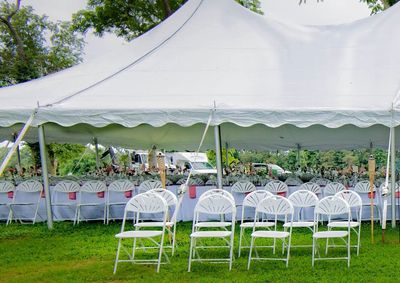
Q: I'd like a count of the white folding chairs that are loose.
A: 9